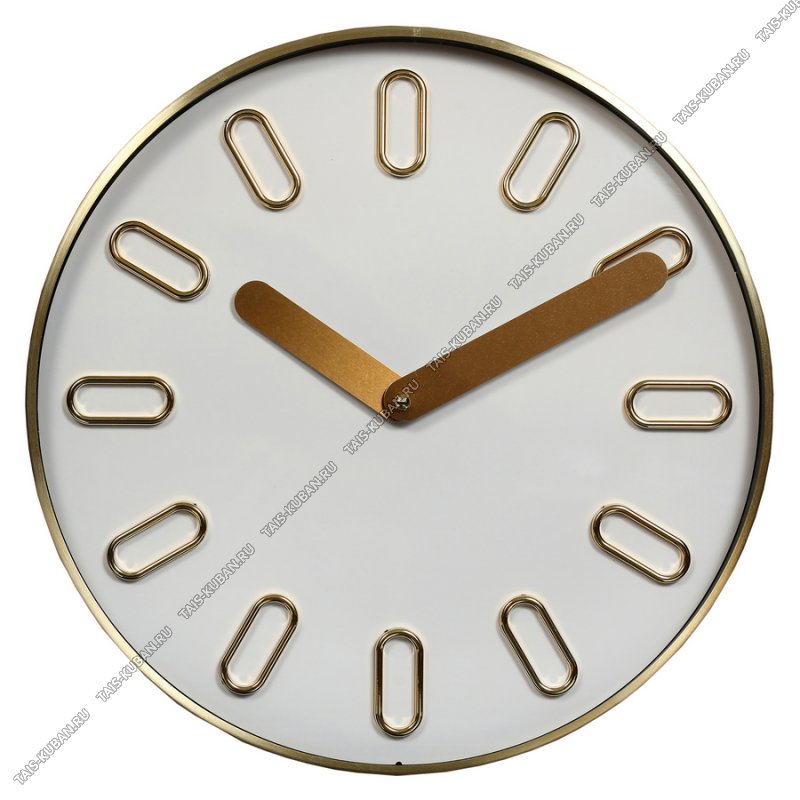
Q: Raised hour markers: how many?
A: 12